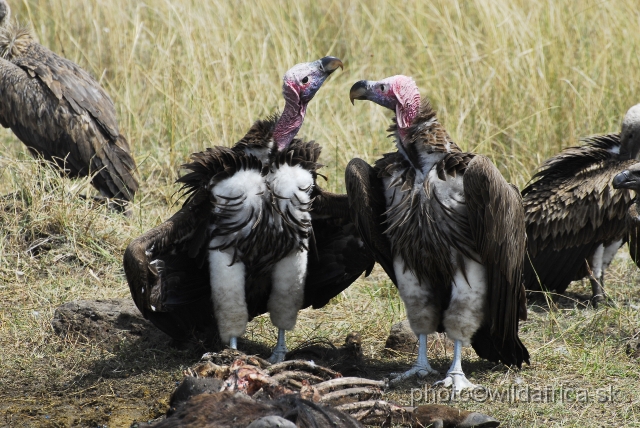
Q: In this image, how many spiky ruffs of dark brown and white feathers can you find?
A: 2